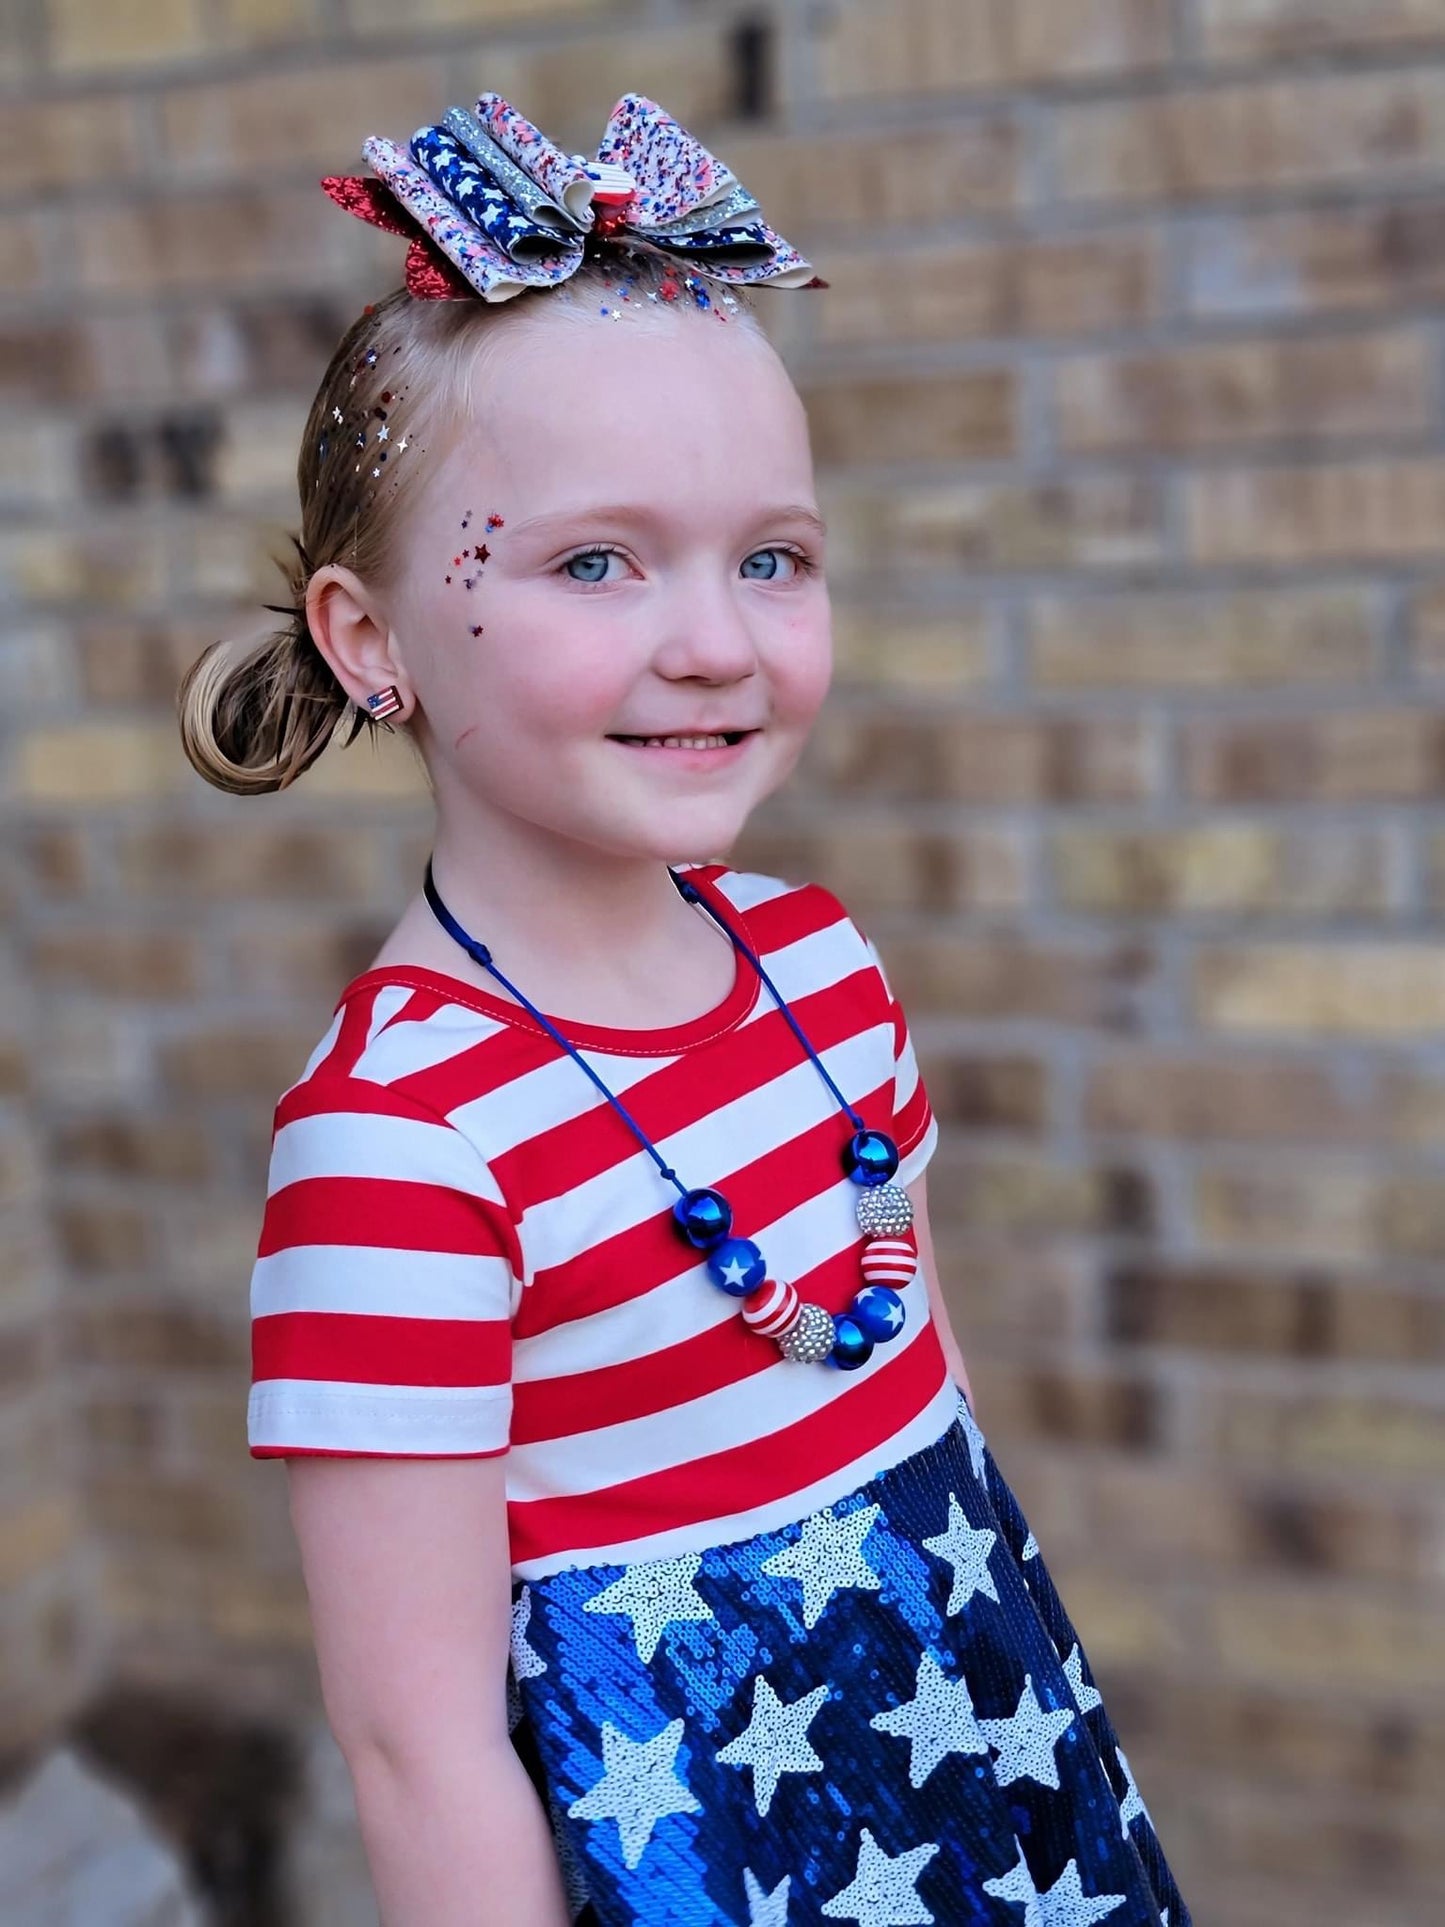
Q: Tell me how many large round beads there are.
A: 9